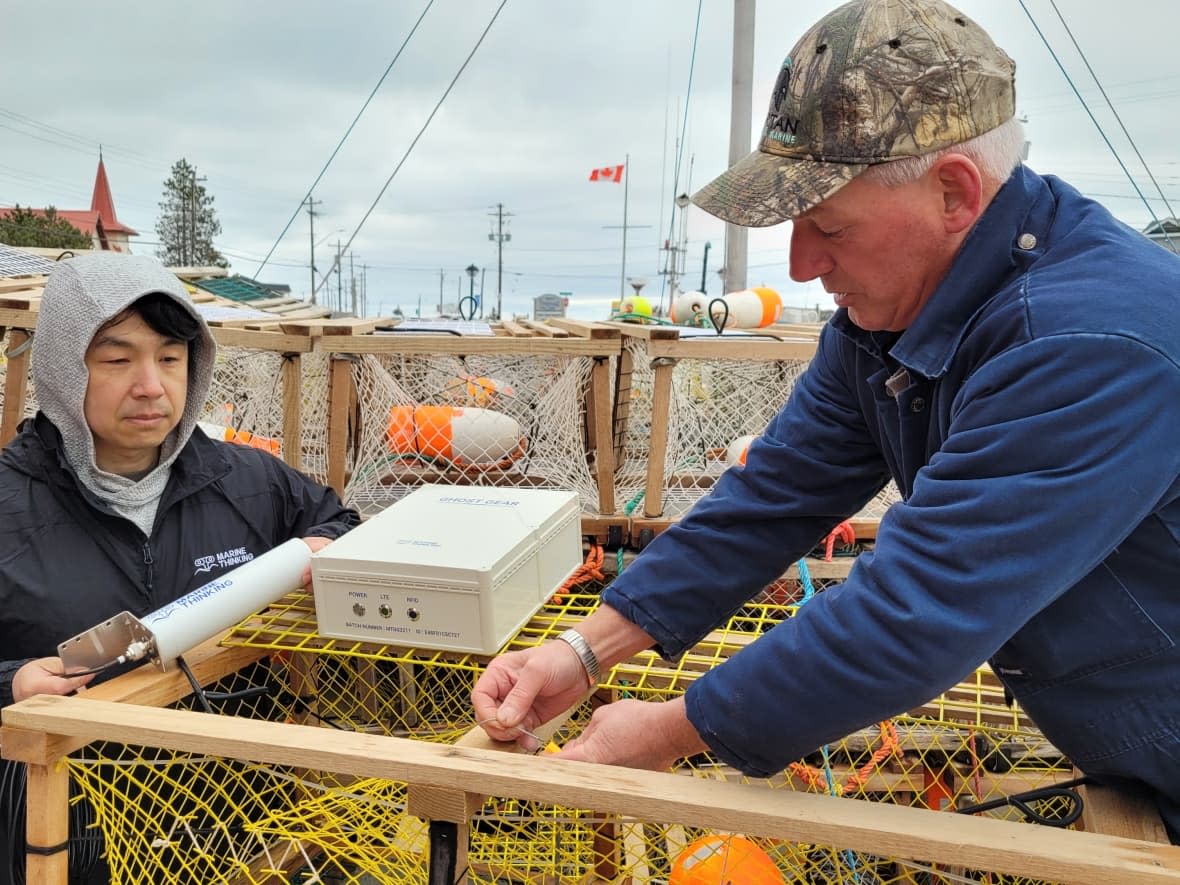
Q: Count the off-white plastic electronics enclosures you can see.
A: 1